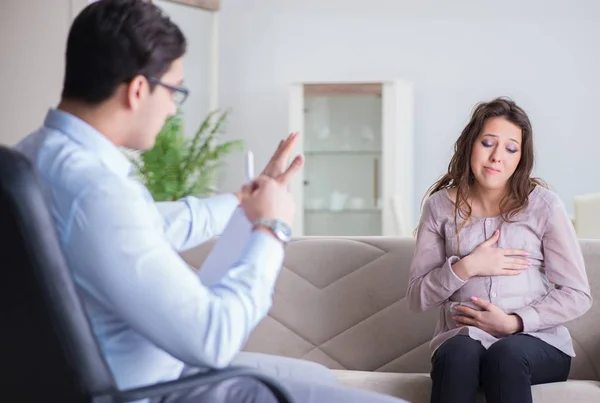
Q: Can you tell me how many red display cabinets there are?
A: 0